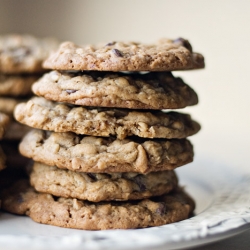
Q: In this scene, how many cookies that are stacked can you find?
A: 6